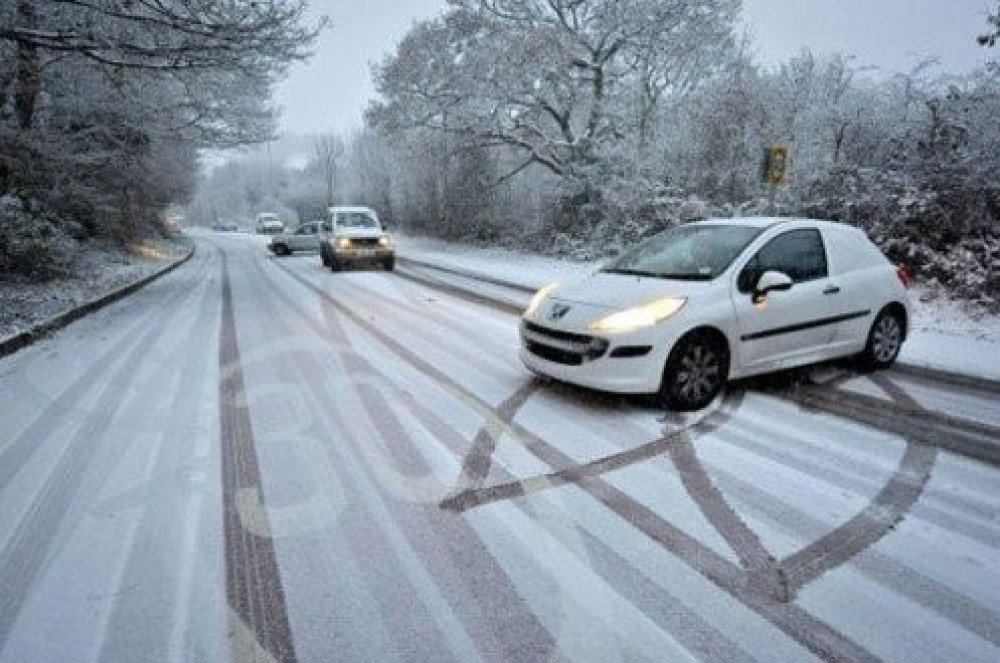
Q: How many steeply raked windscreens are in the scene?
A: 1